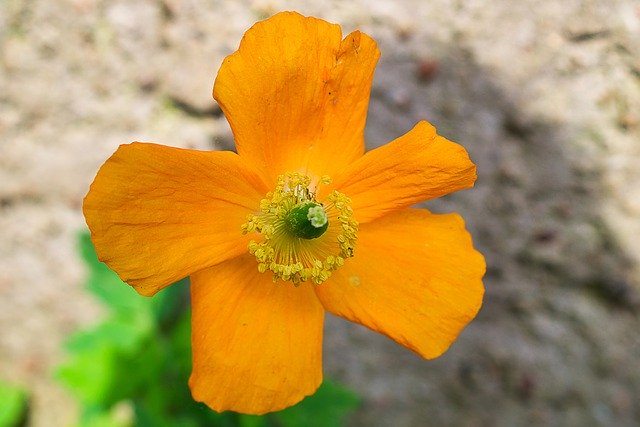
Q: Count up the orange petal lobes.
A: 5